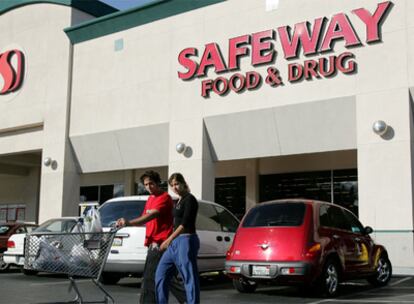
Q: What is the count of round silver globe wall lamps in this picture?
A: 3